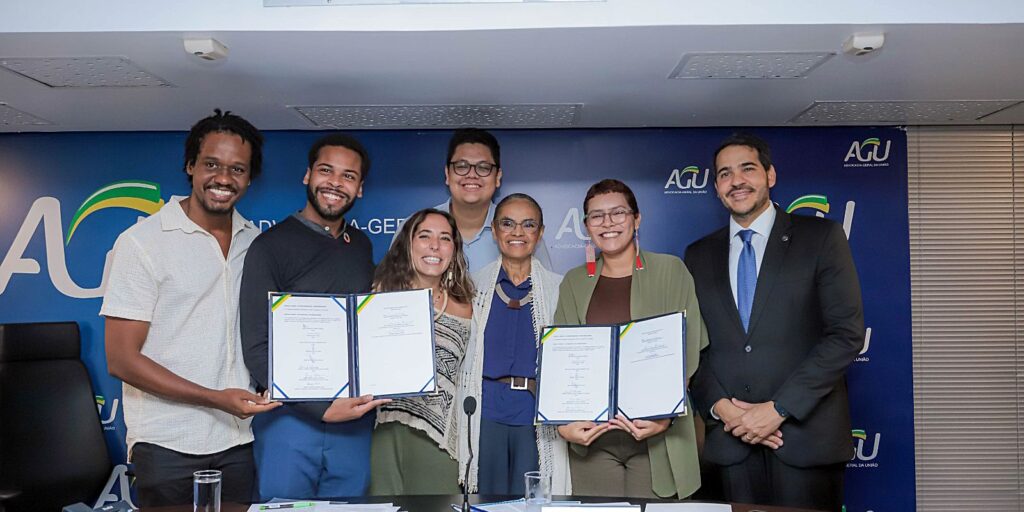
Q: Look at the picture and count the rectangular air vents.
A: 5